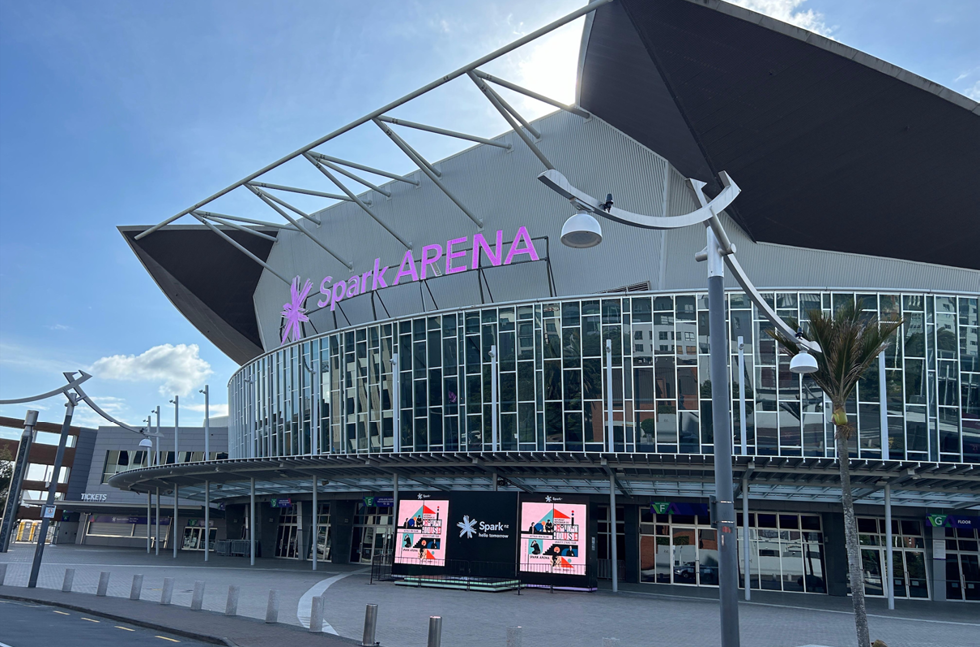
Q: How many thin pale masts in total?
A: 11